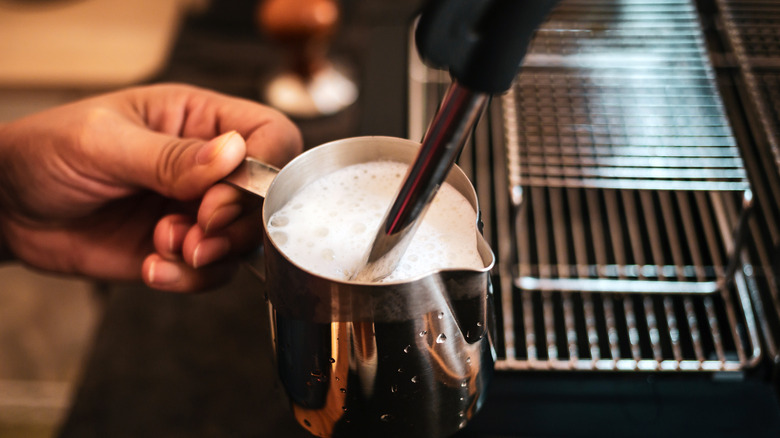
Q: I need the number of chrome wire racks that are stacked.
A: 2